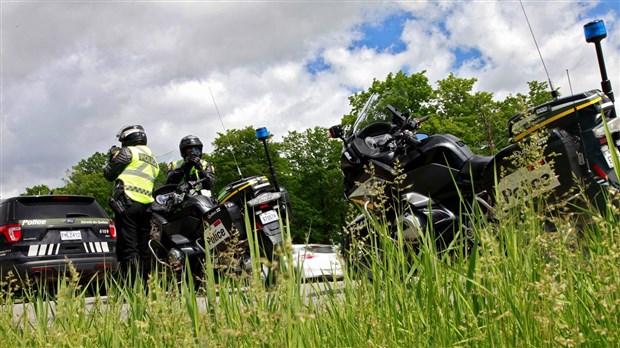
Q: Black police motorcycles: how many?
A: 2